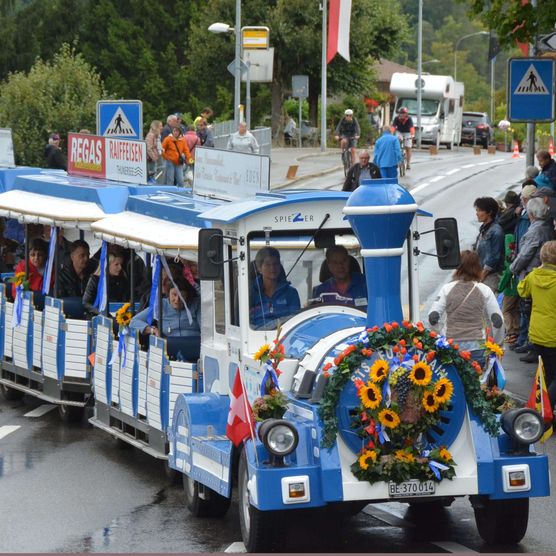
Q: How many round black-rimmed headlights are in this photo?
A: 2